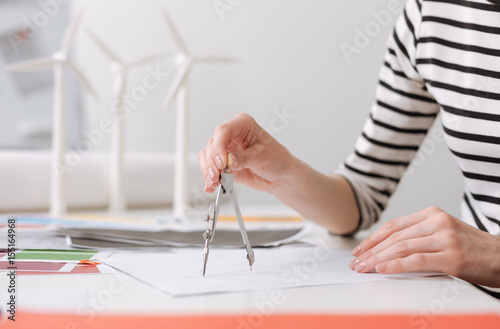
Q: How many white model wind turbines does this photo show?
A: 3